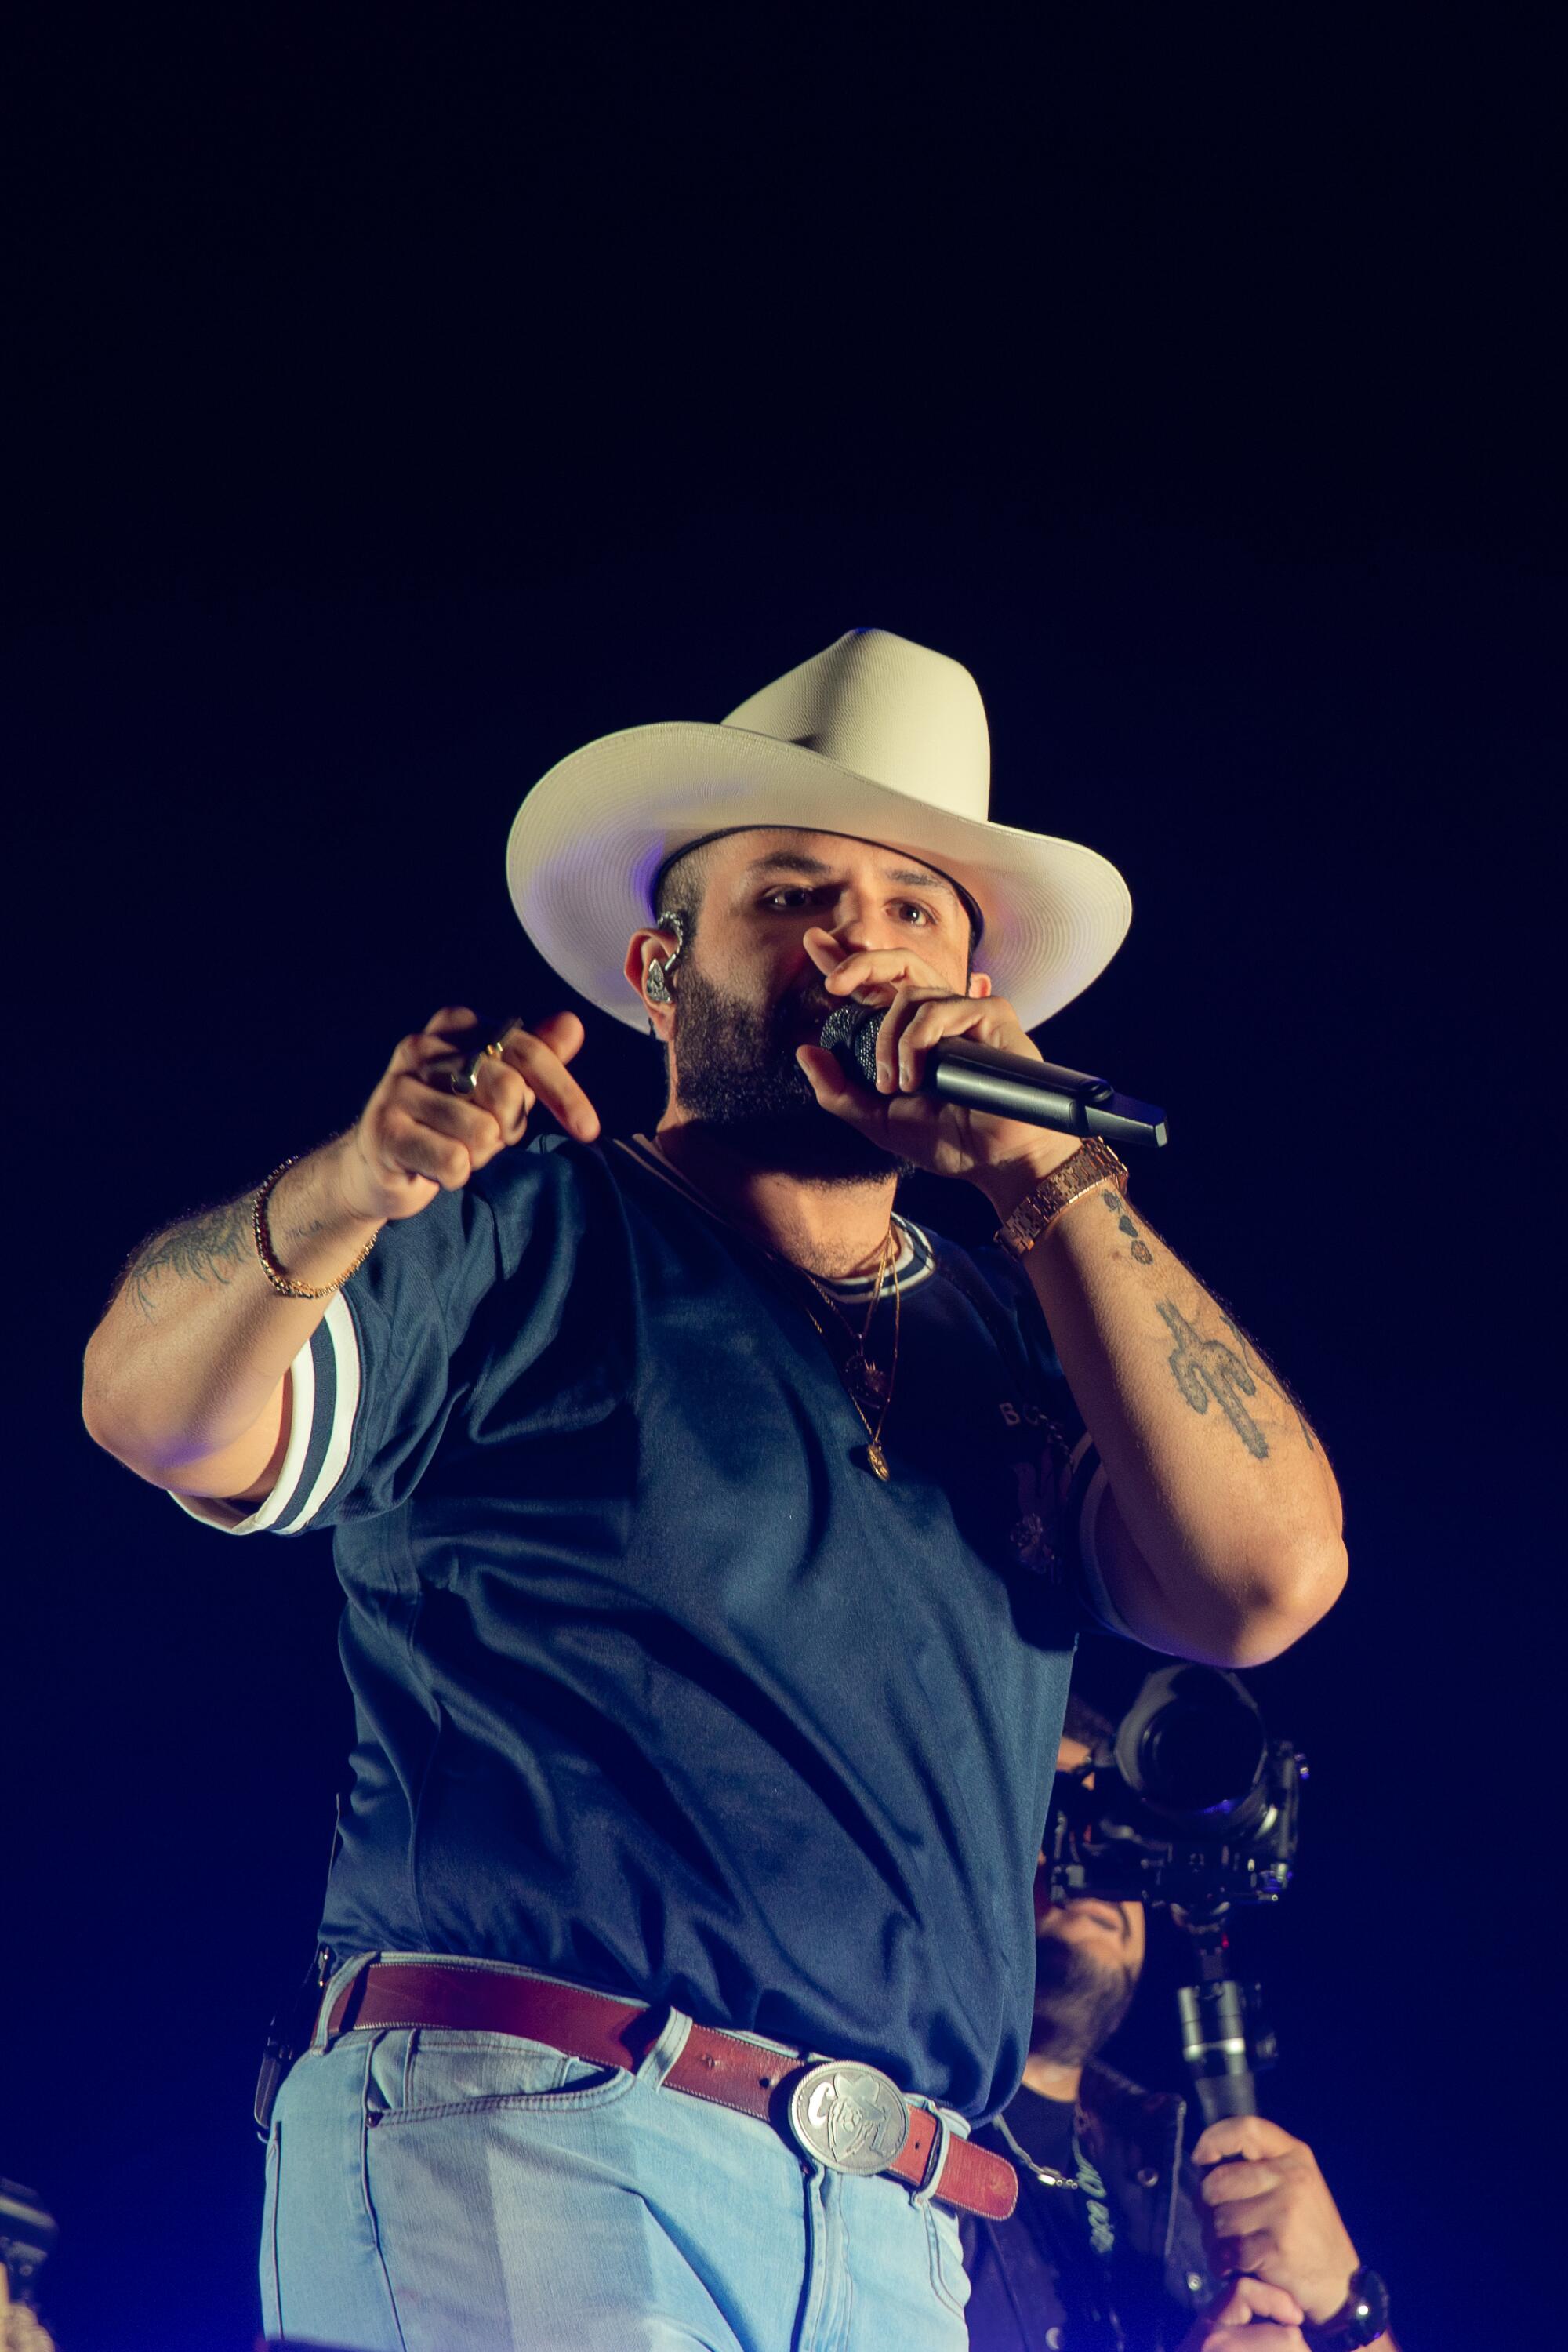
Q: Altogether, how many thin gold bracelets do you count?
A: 1